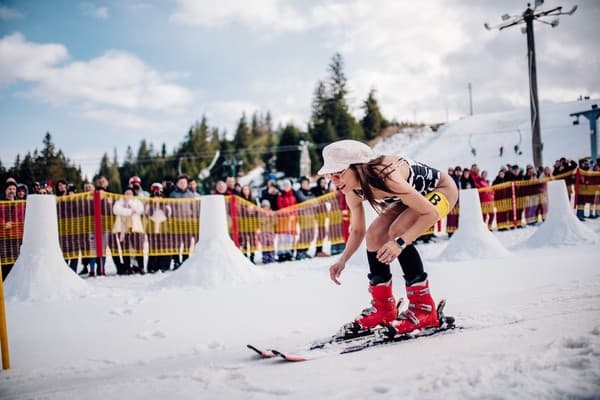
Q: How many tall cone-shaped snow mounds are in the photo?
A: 4